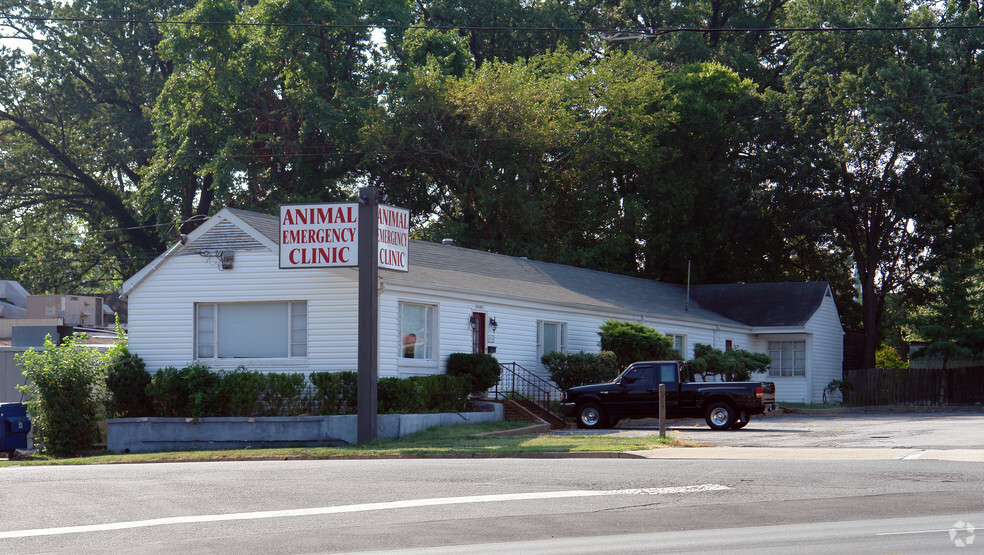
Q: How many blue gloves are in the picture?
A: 0